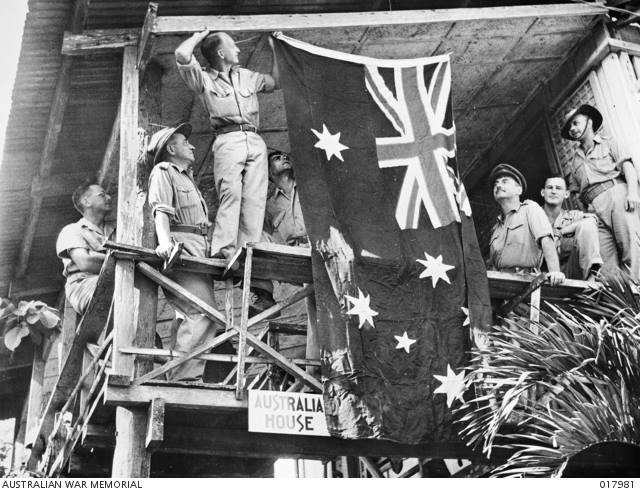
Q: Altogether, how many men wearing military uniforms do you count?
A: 7